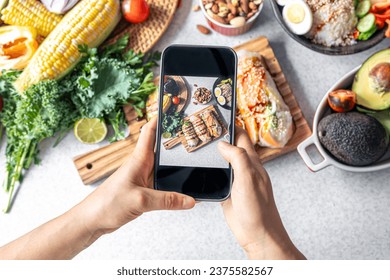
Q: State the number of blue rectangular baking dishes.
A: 0